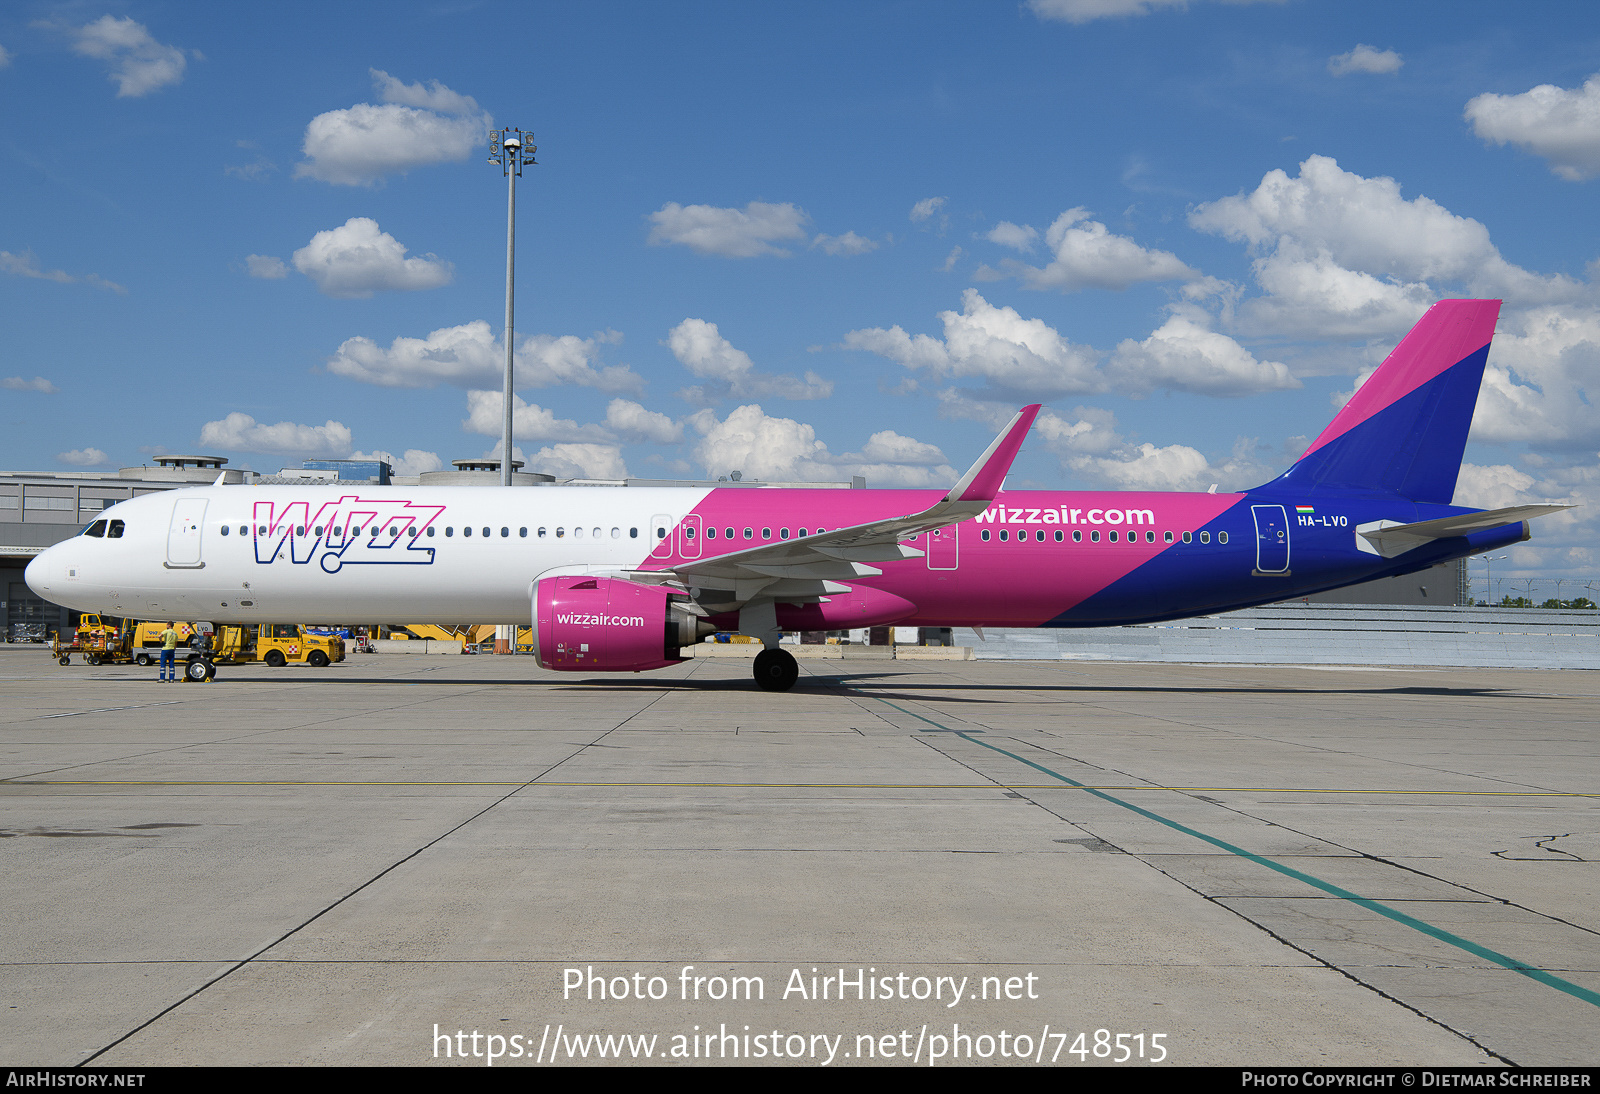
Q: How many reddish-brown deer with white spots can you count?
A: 0